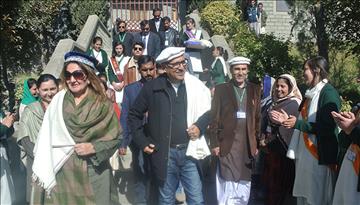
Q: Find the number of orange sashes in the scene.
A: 2